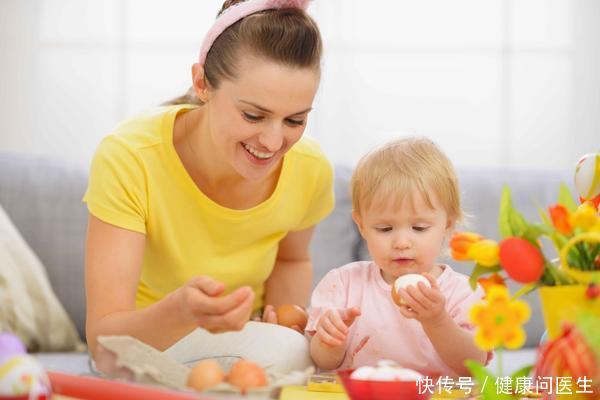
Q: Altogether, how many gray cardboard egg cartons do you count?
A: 1